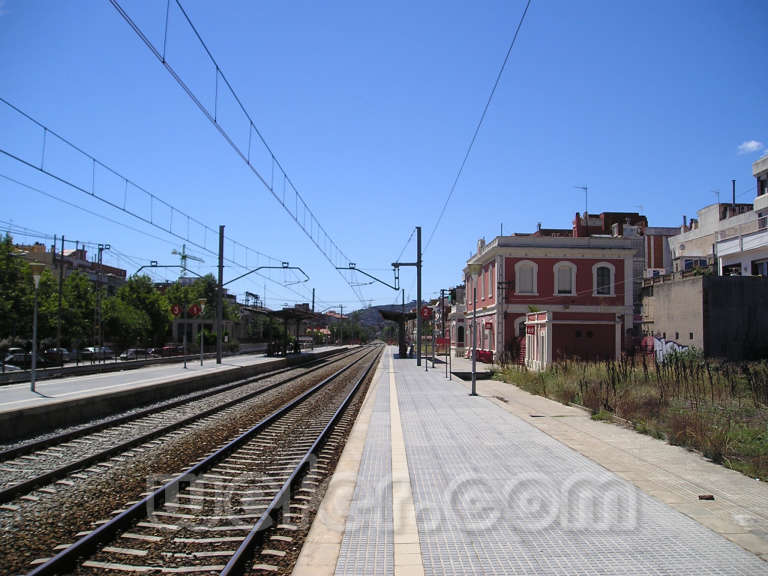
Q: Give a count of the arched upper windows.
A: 3